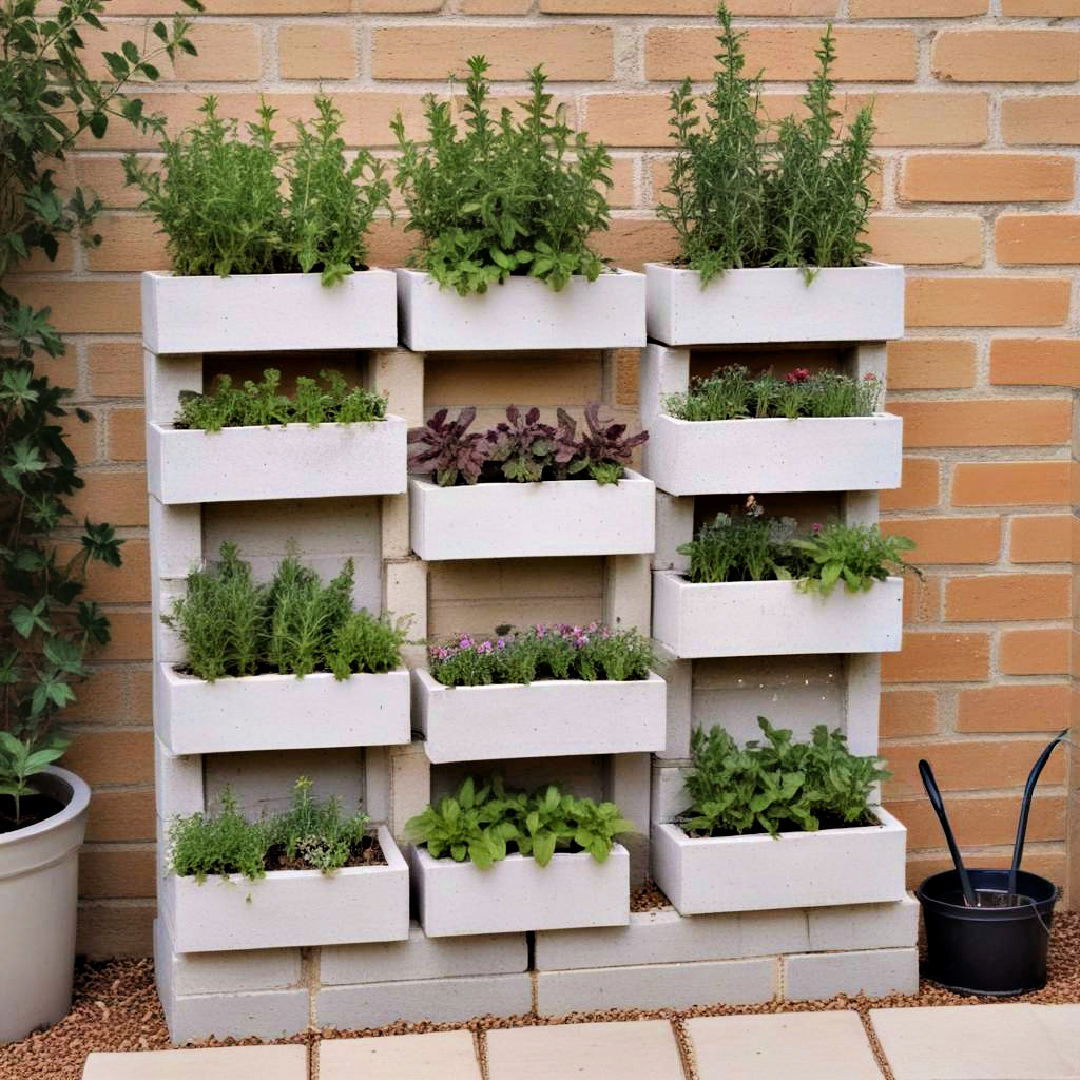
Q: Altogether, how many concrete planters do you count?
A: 12